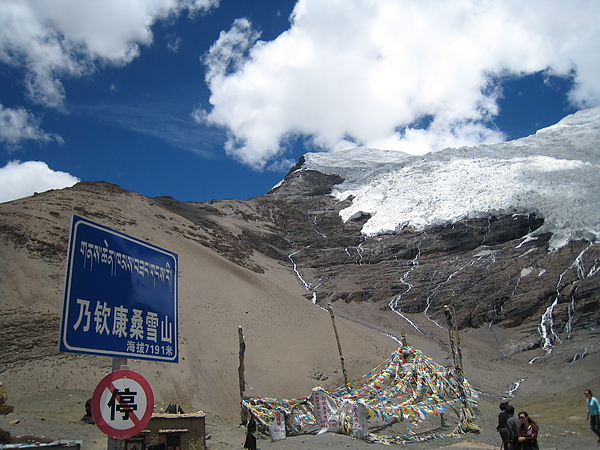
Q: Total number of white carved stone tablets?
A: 3